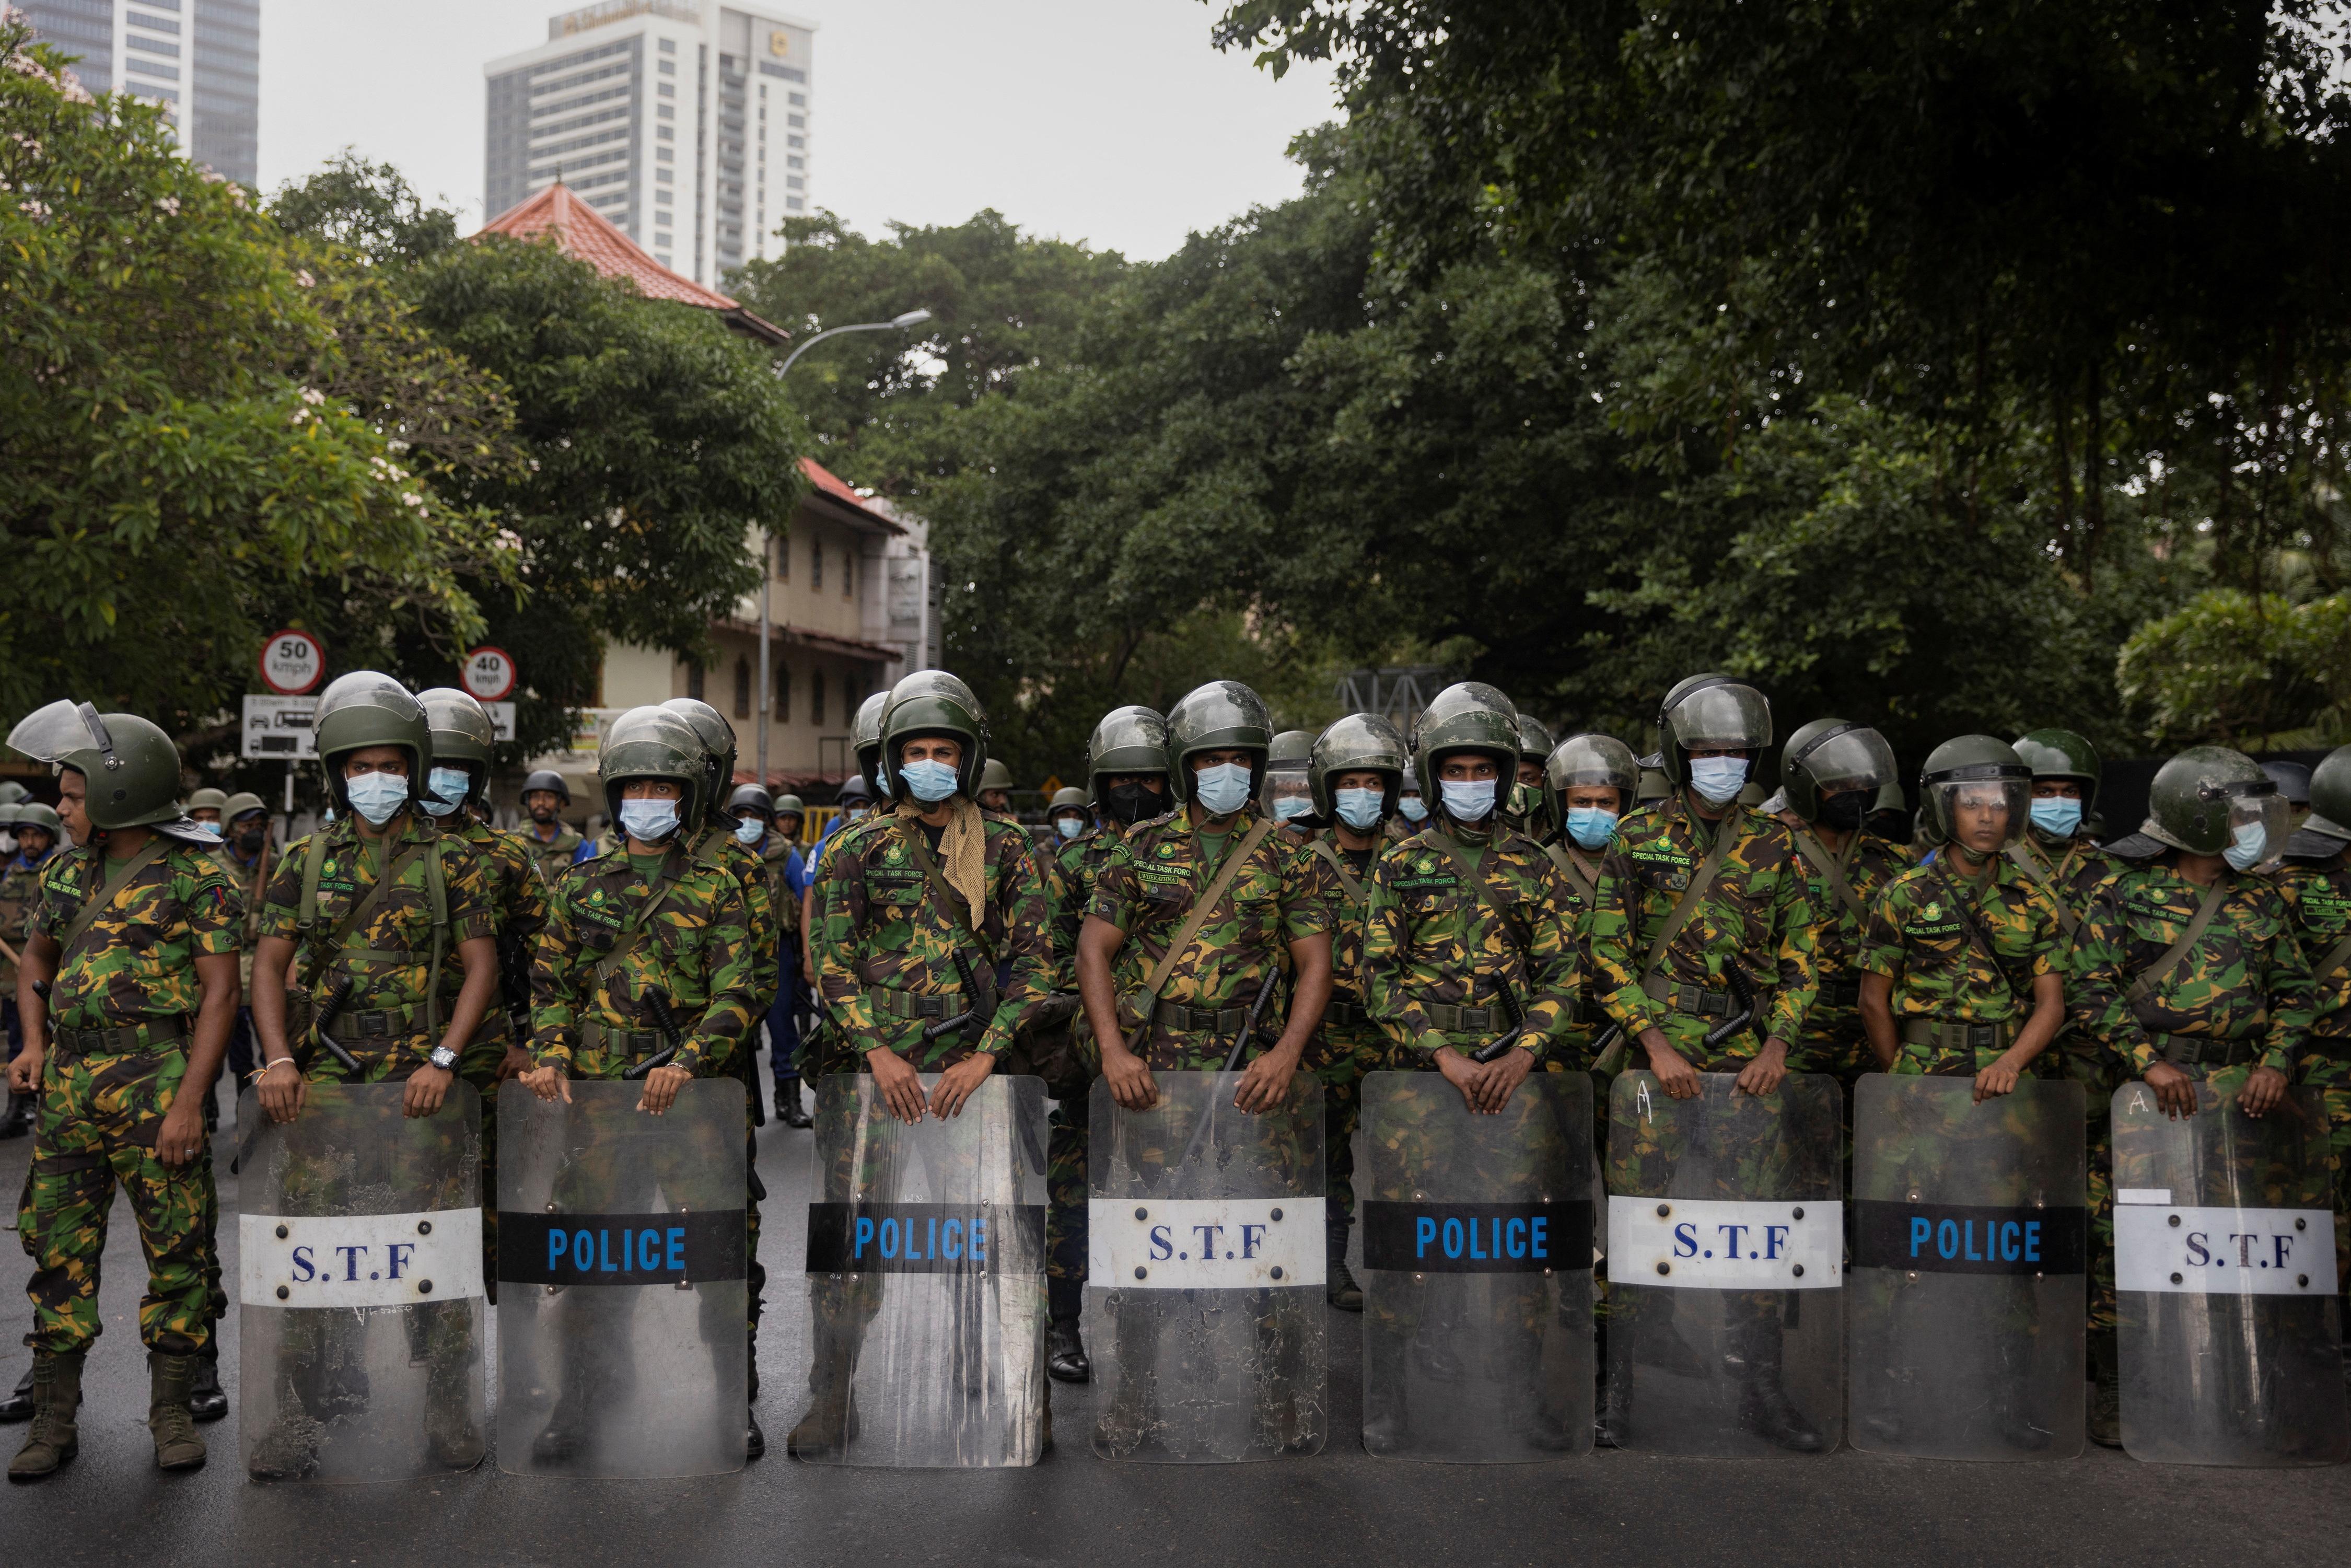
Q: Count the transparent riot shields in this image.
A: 8